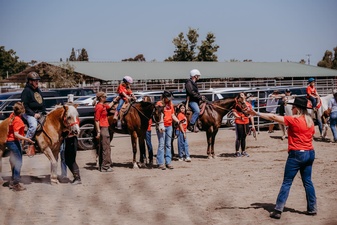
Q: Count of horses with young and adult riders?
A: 4